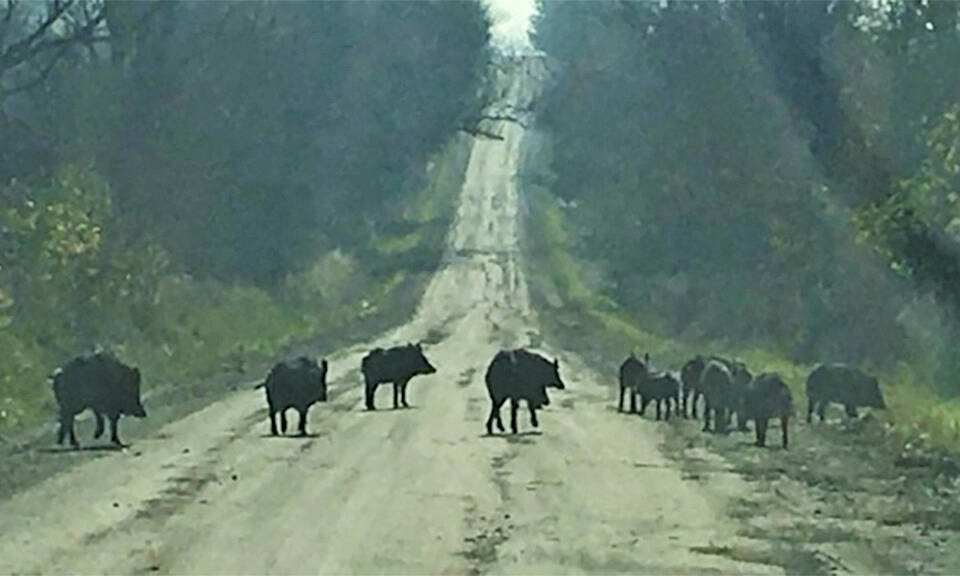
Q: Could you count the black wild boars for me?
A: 11